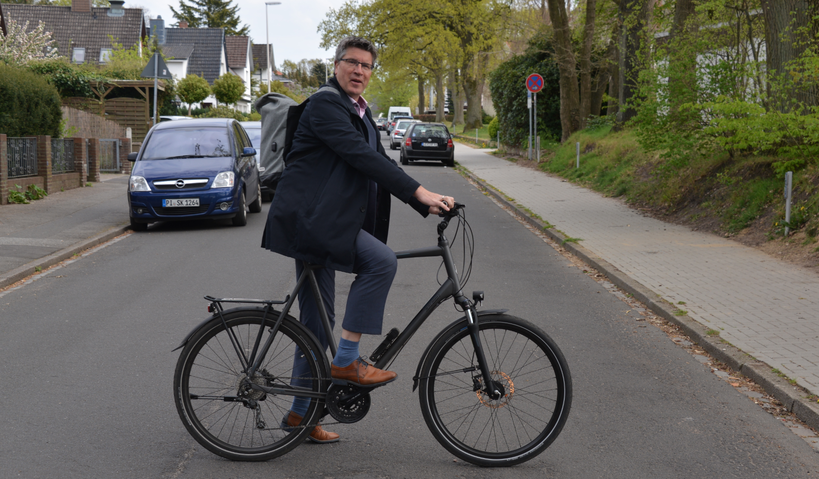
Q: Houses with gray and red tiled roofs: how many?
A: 4